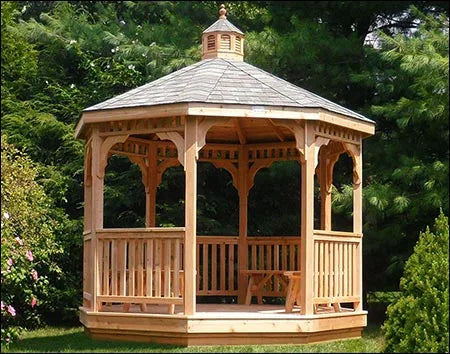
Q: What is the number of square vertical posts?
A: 8